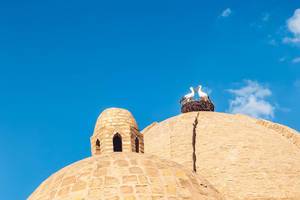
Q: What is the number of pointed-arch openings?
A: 3